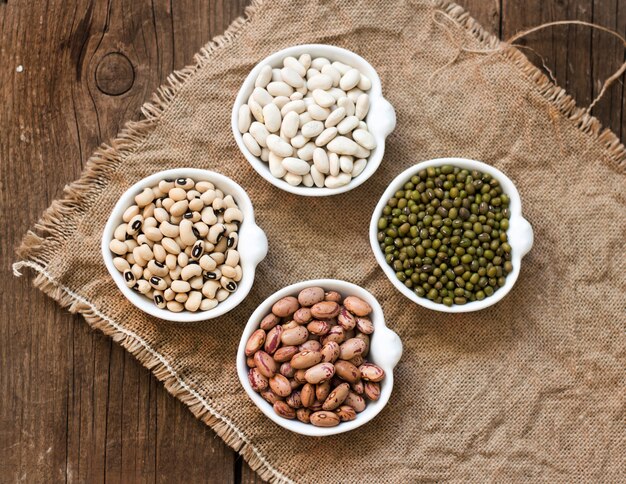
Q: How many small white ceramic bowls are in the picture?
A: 4